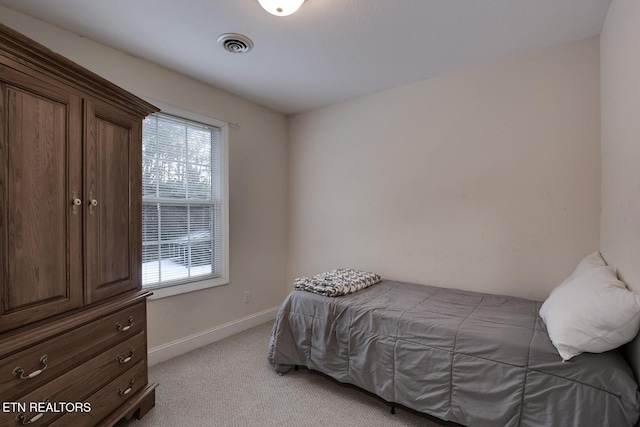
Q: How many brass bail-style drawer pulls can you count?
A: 5